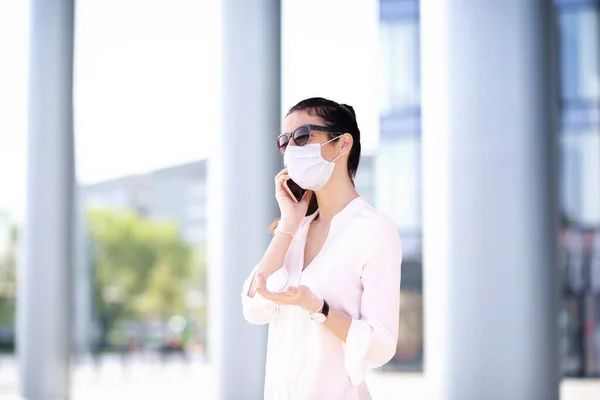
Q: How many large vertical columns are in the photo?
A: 3